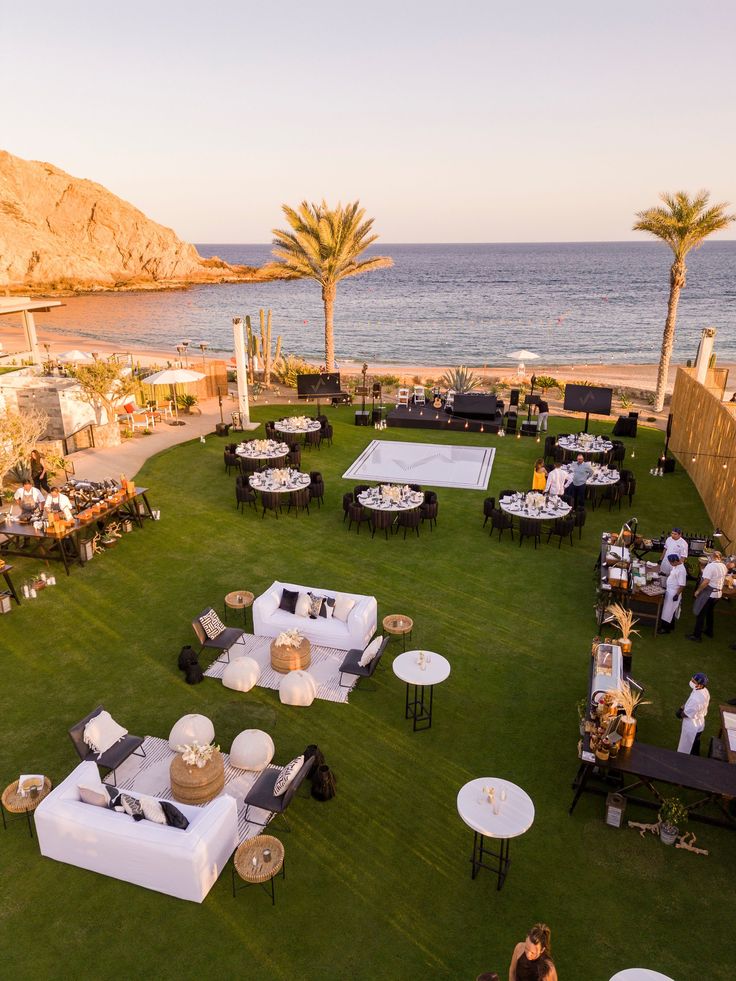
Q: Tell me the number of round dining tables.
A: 7